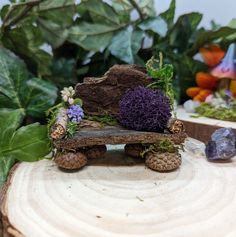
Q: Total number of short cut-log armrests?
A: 2